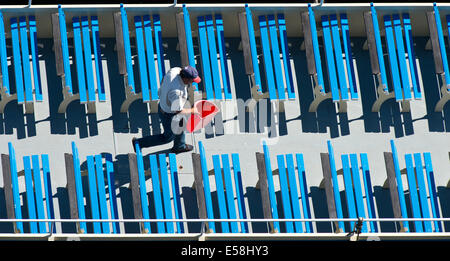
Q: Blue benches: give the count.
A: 15